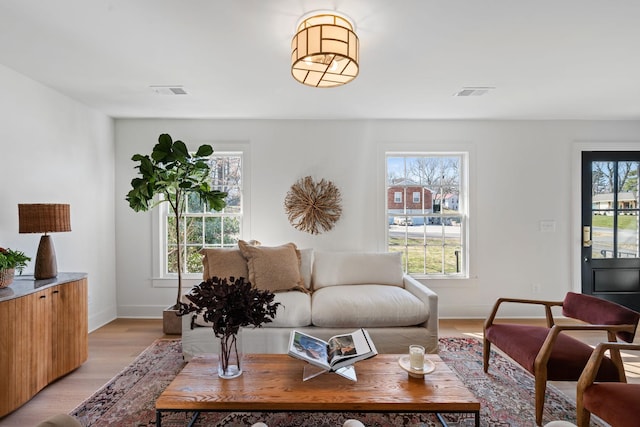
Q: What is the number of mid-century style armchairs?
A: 2